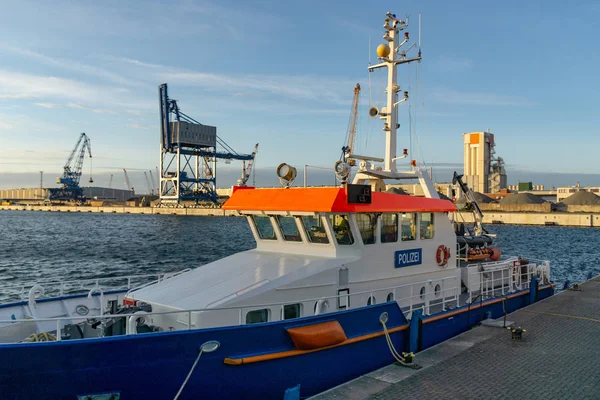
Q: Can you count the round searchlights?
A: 2